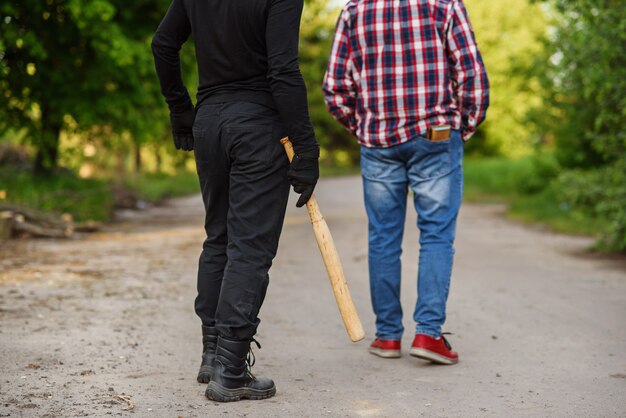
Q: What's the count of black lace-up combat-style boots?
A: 2